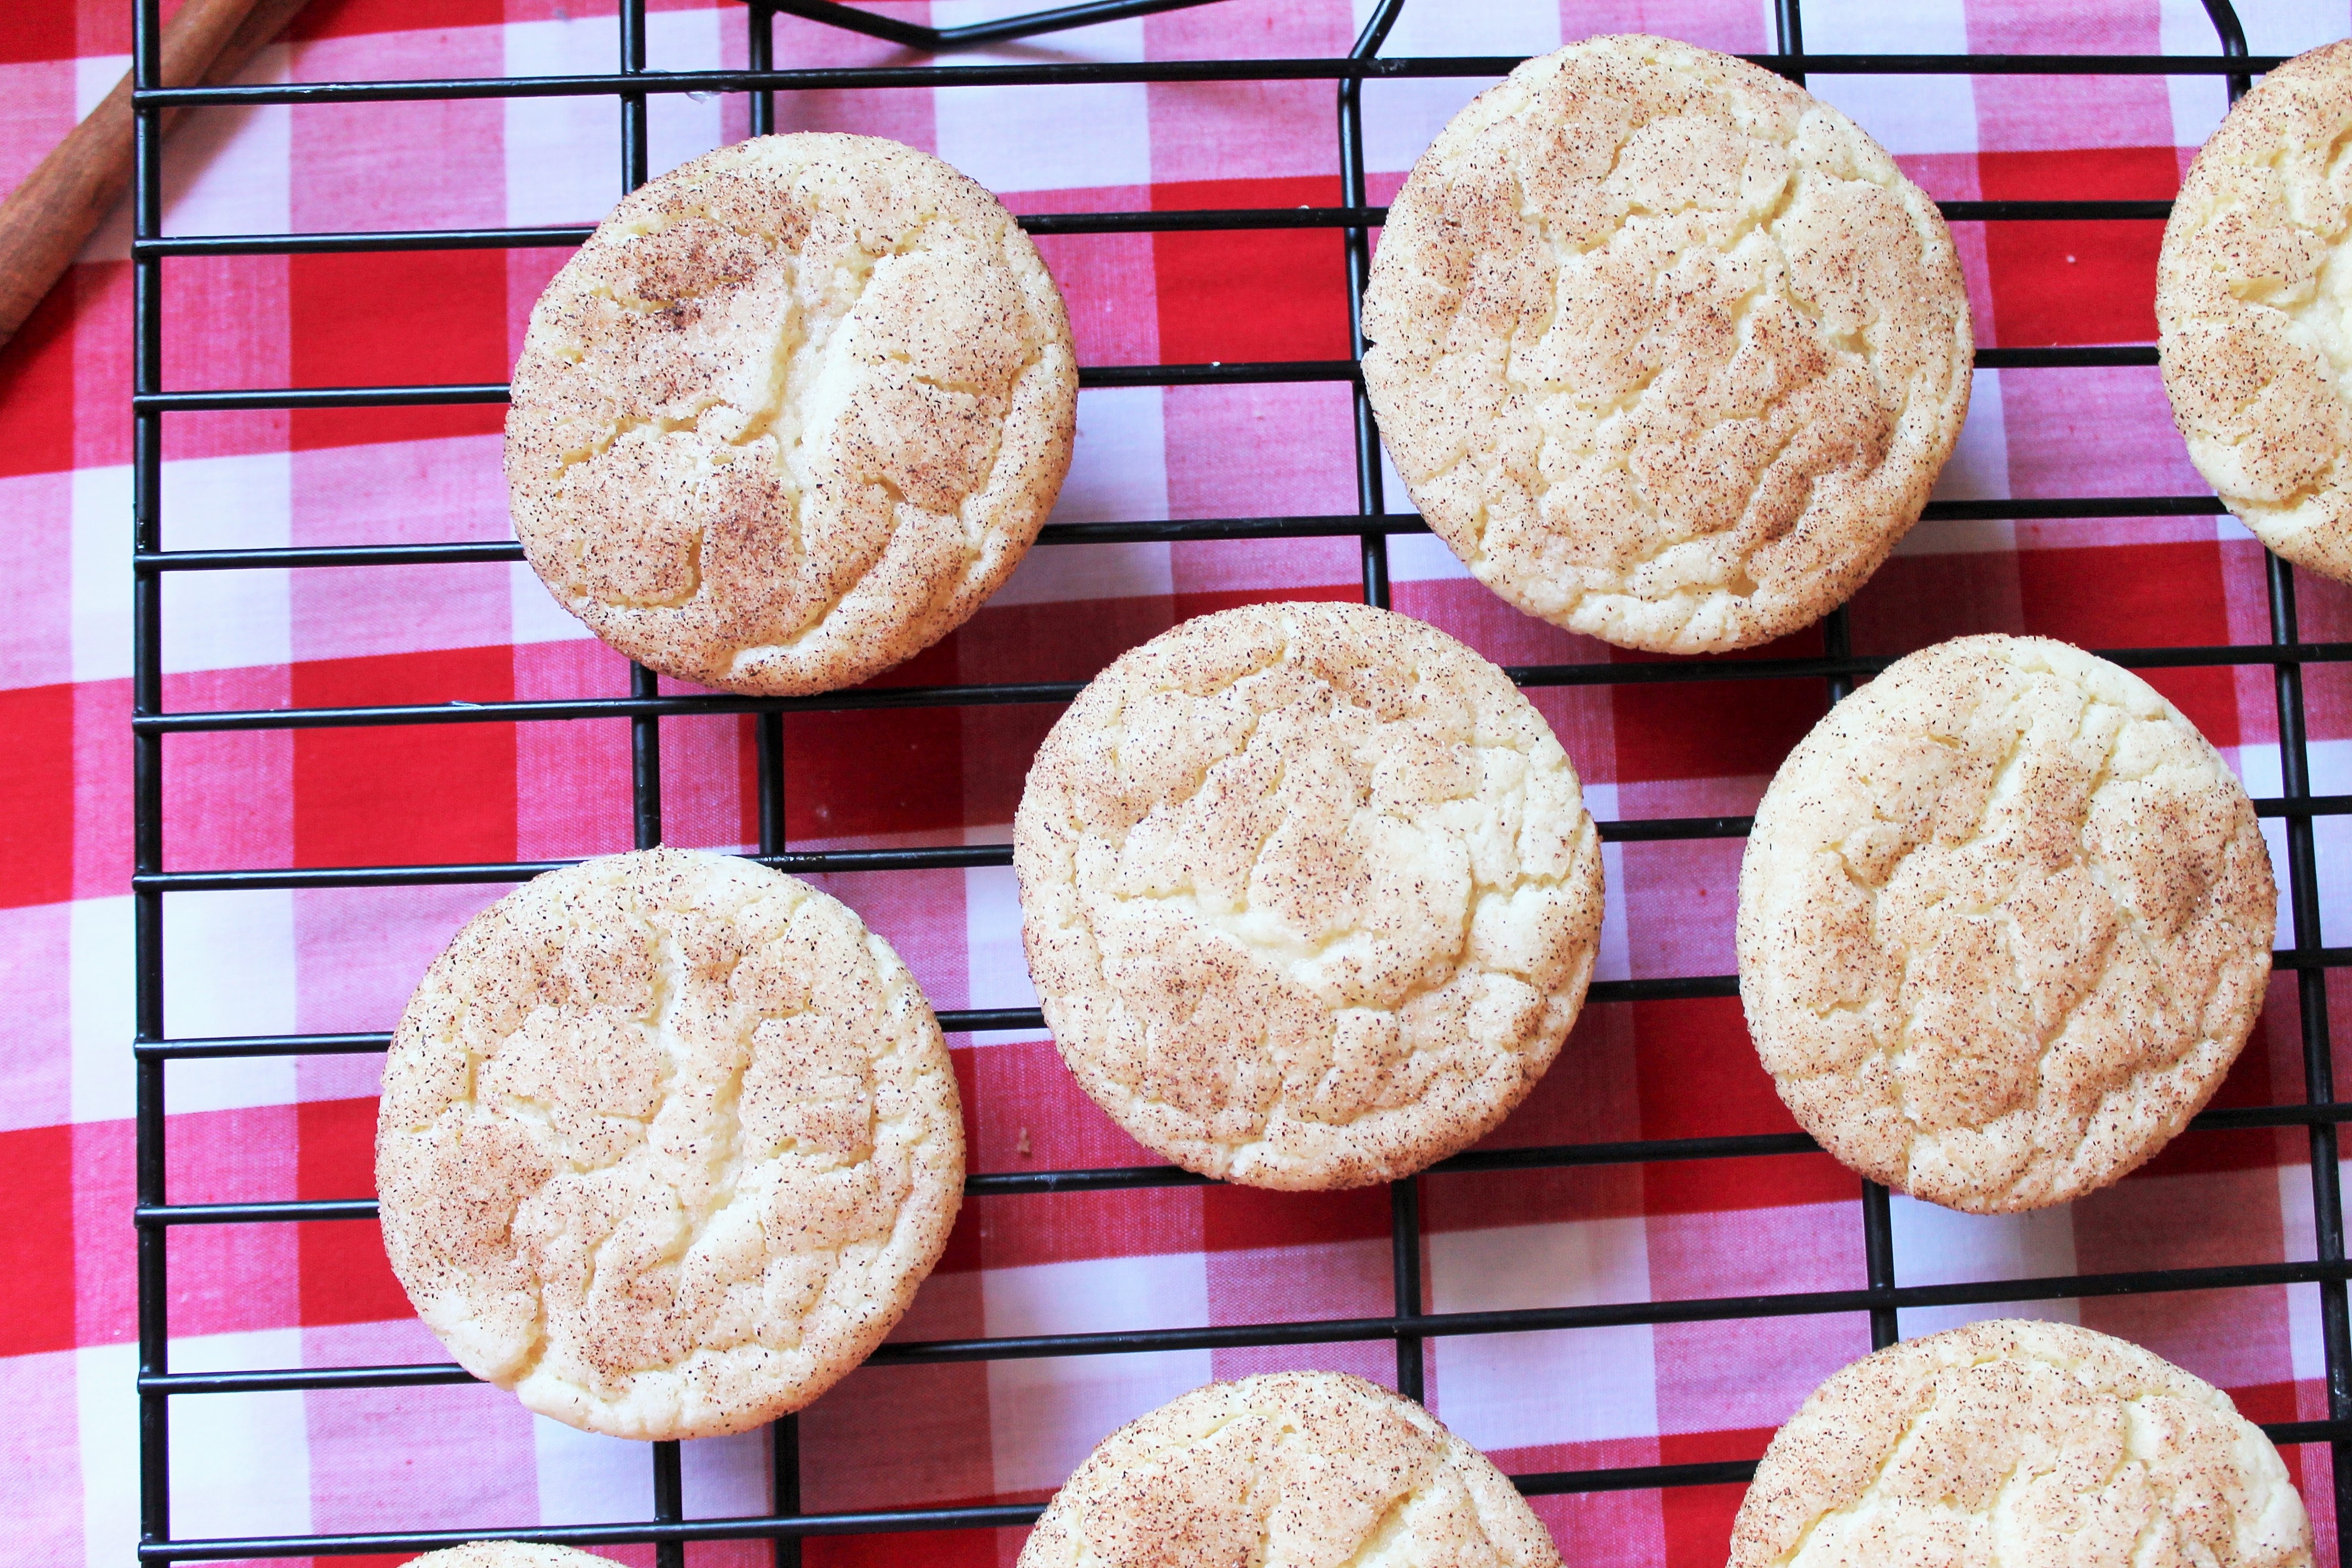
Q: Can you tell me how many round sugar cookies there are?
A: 9